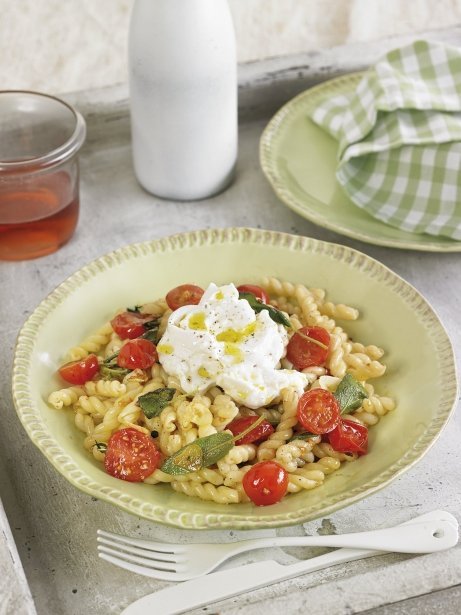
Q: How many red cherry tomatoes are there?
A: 11